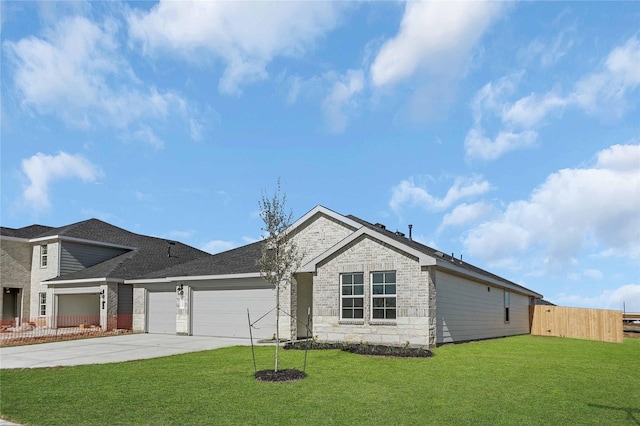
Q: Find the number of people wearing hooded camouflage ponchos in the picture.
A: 0